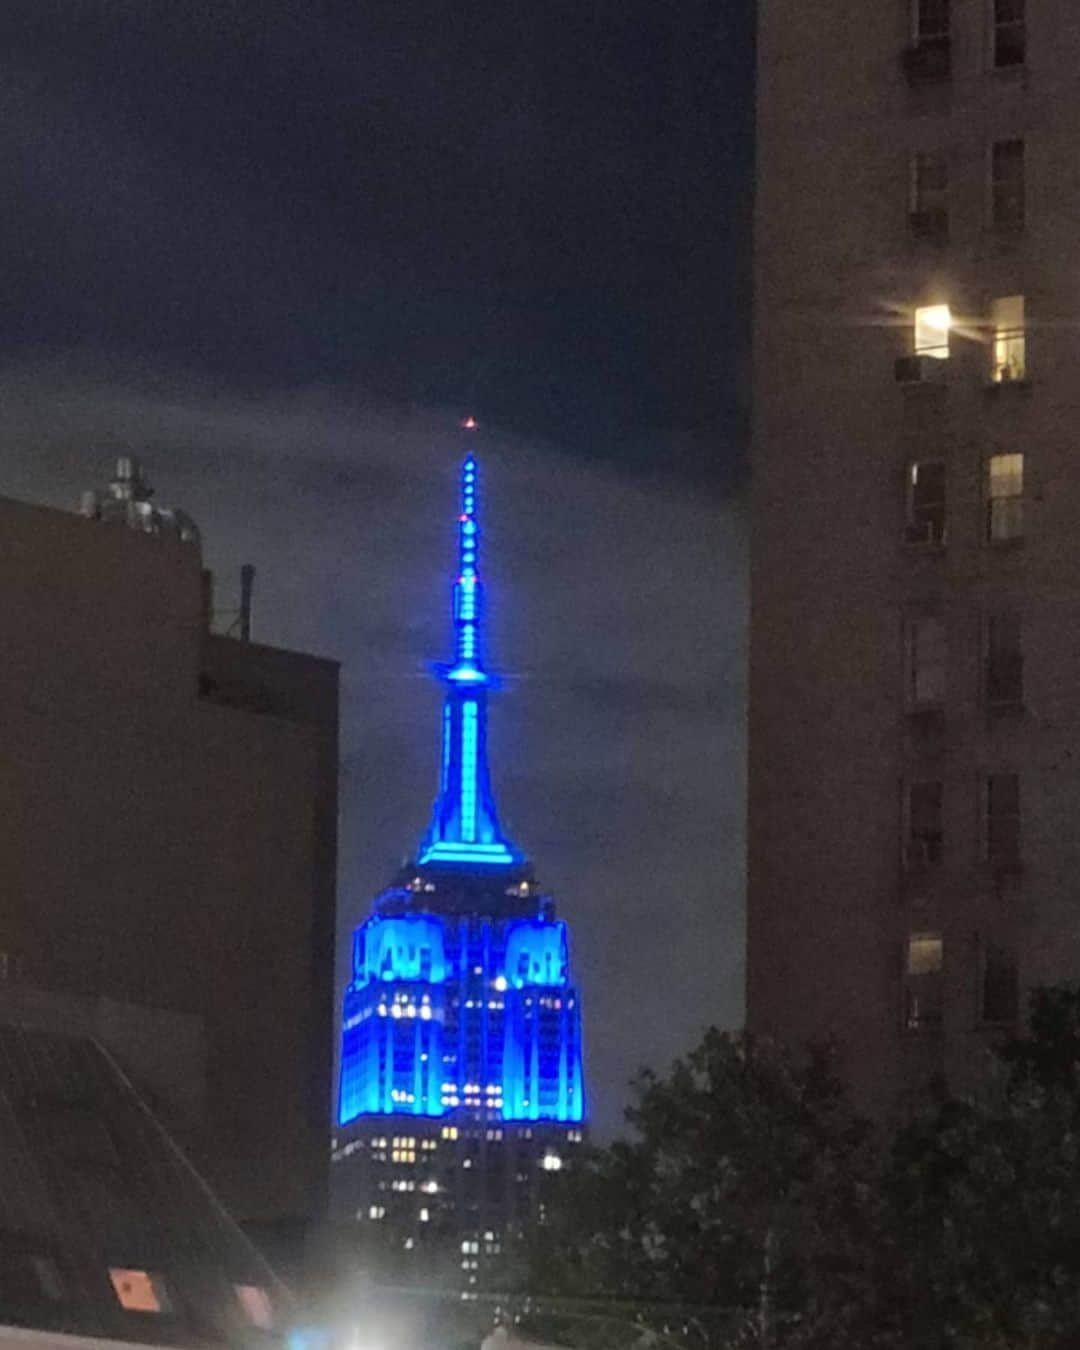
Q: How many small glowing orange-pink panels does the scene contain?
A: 2